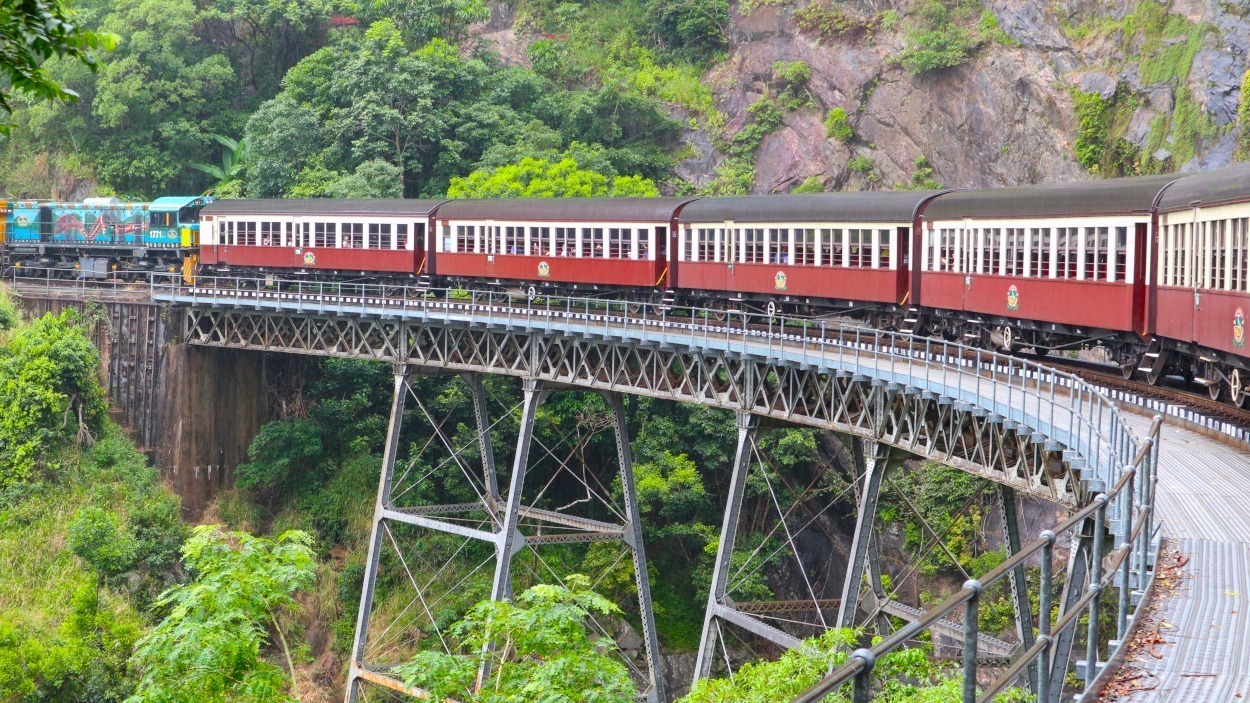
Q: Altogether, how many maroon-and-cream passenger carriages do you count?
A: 5